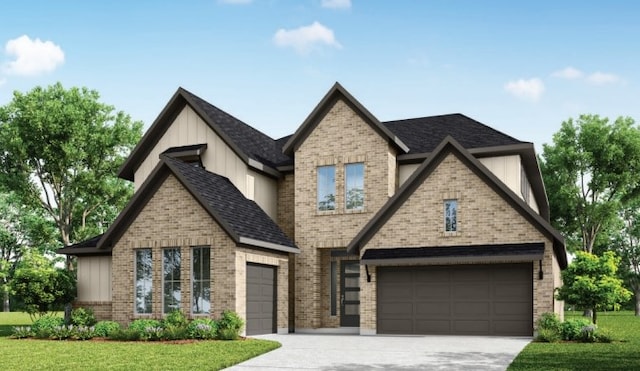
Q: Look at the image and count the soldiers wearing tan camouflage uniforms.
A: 0